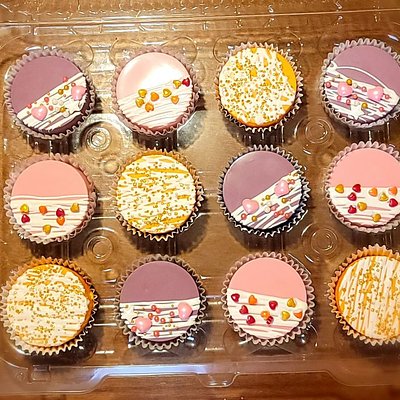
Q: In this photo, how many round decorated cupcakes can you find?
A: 12